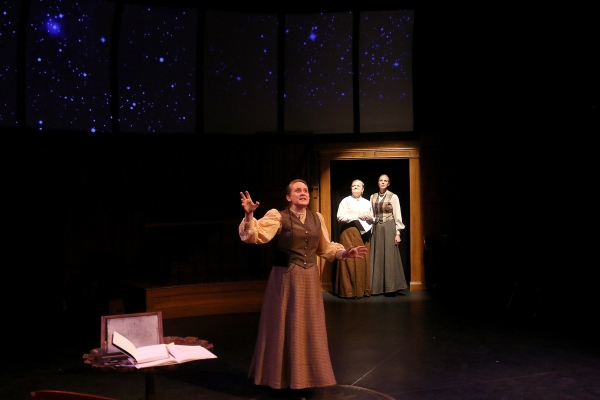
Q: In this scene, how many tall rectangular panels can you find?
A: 6